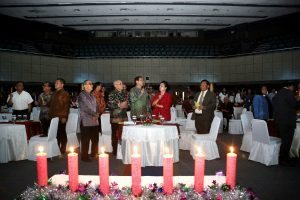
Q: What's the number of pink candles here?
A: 7